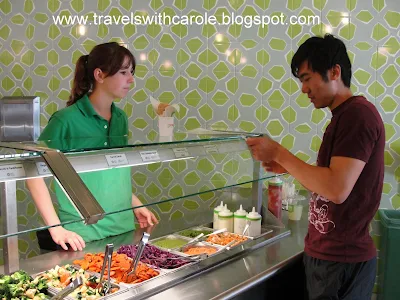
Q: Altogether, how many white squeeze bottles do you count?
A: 4